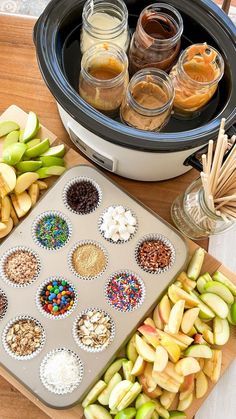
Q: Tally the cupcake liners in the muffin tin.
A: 12